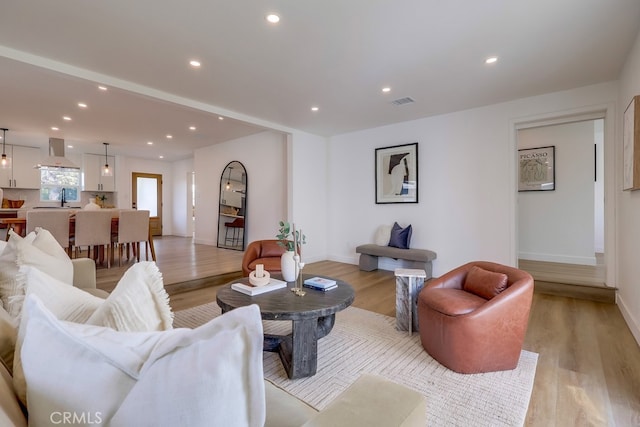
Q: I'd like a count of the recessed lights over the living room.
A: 5